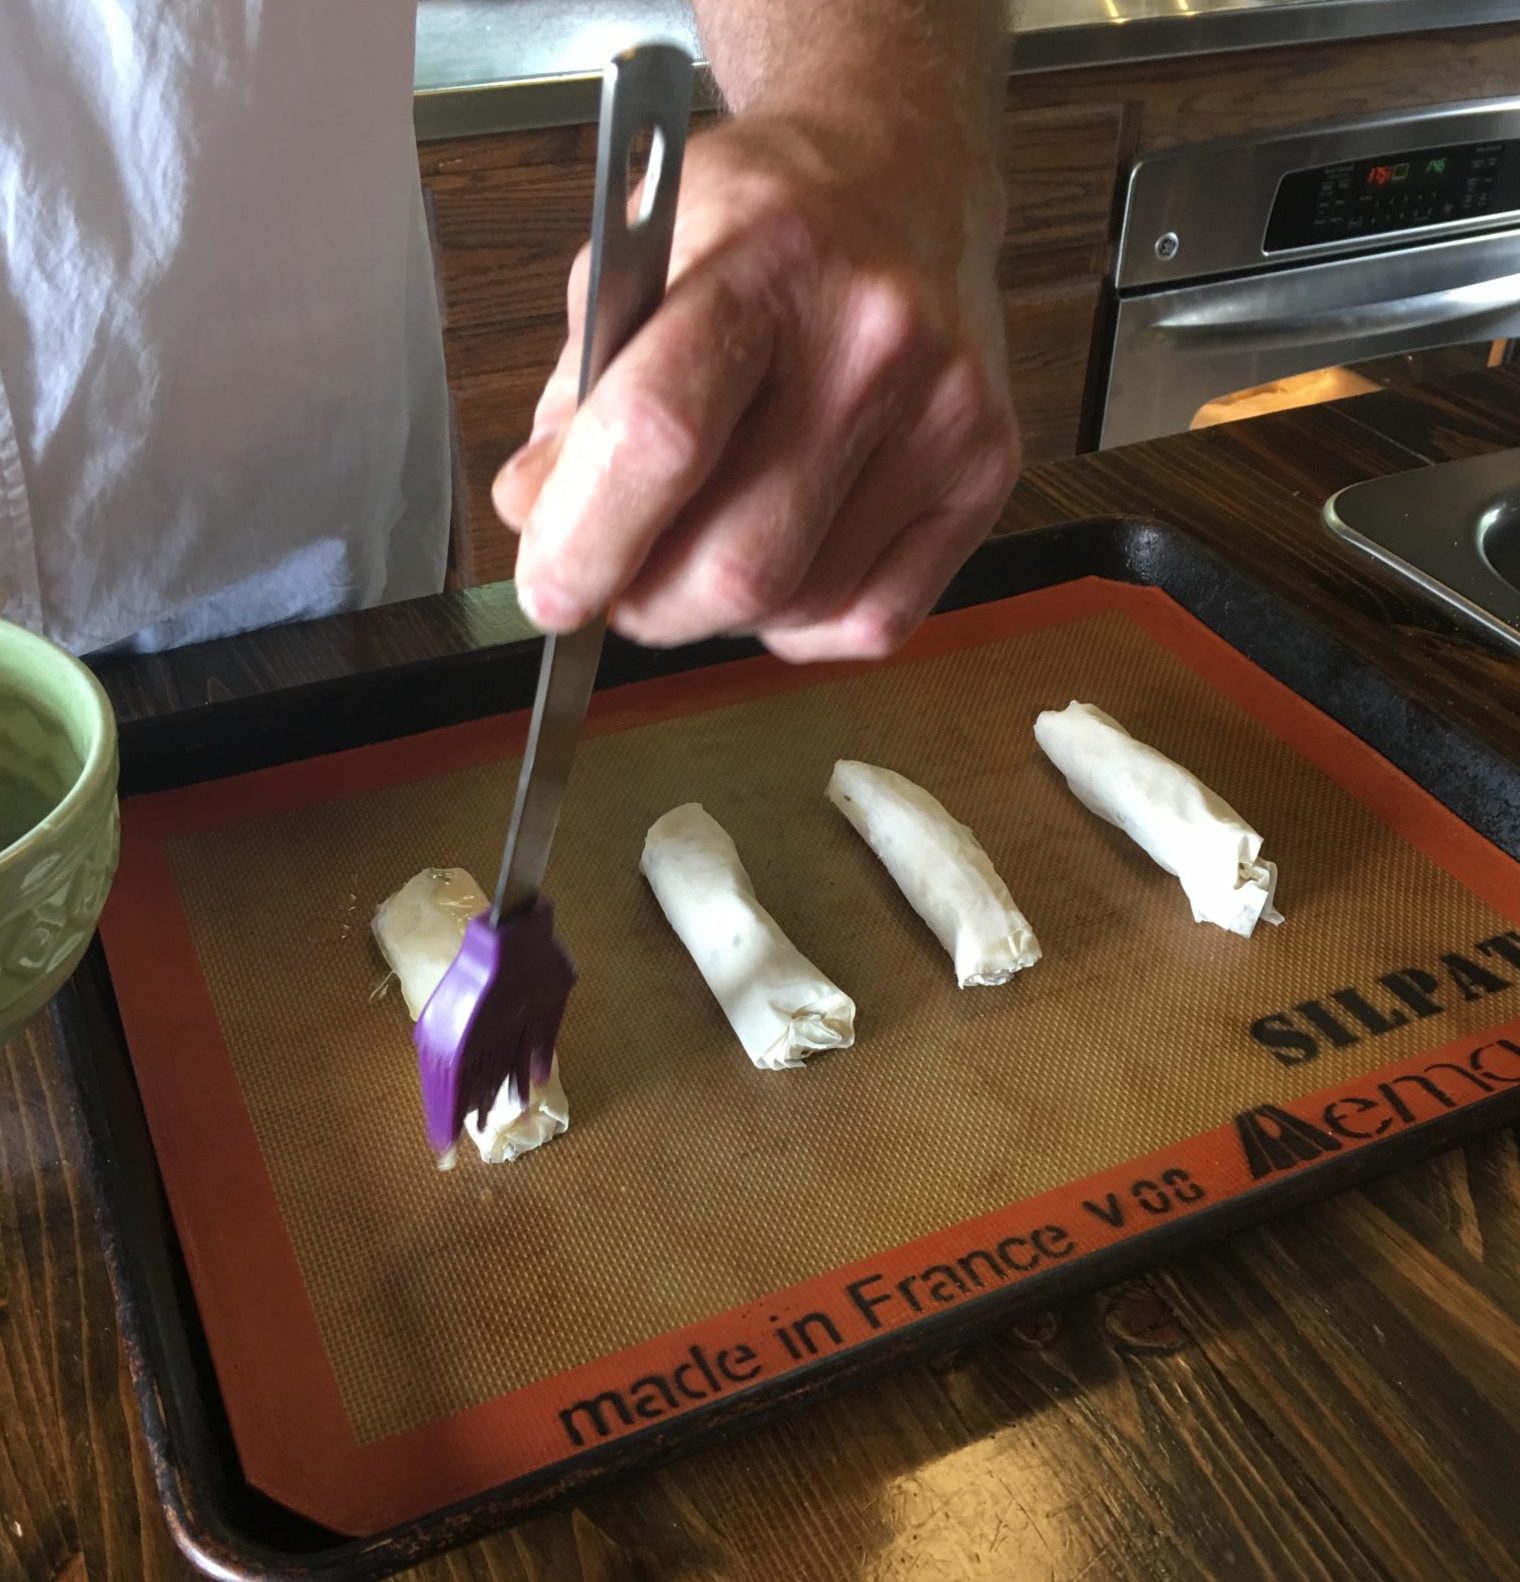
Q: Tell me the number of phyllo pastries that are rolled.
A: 4